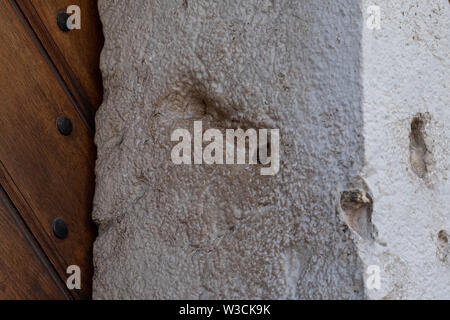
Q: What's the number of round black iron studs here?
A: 3